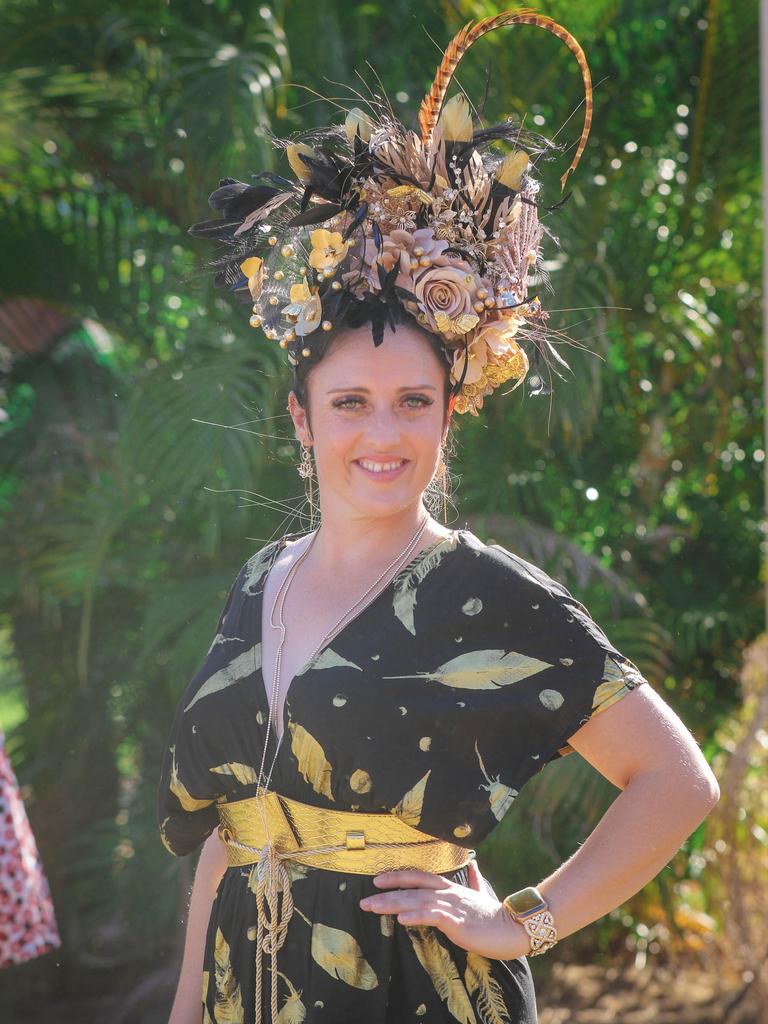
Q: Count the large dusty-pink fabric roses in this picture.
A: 1